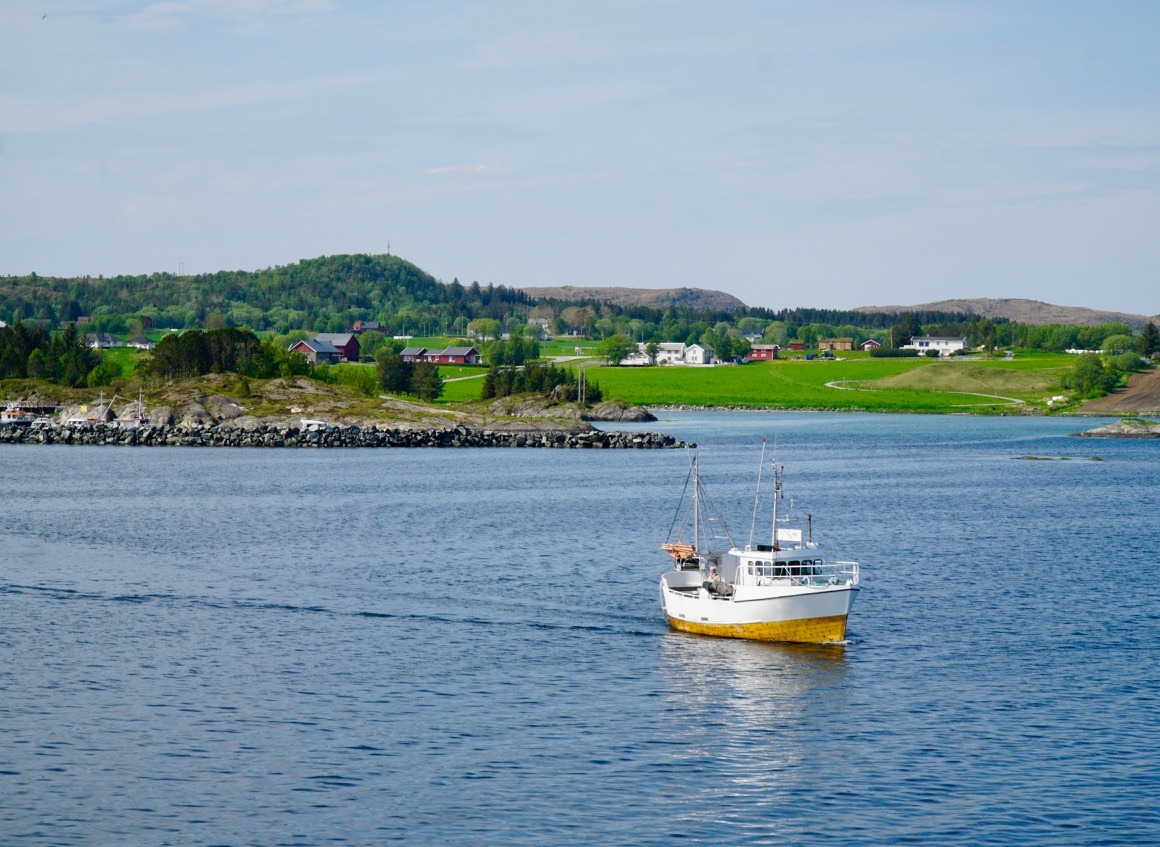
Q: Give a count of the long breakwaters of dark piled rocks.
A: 1